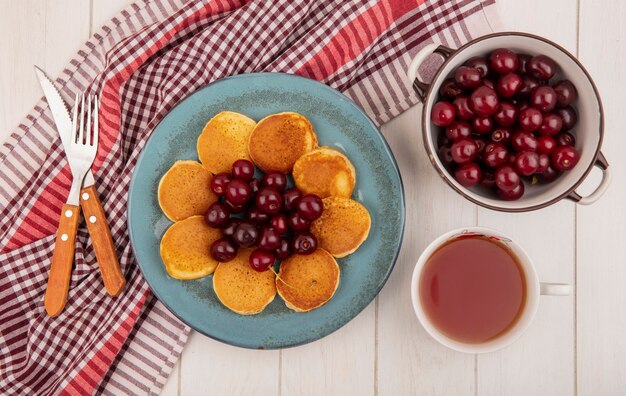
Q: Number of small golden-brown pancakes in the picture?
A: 8